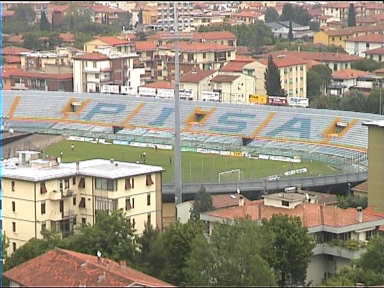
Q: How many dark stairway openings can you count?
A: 5